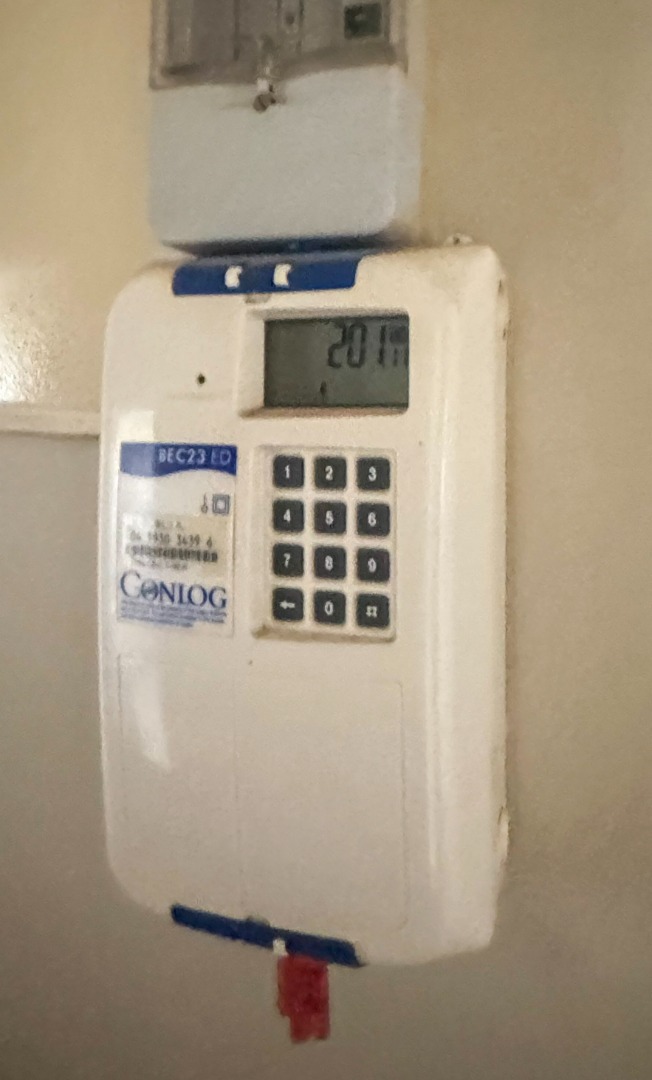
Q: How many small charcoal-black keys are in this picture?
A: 12